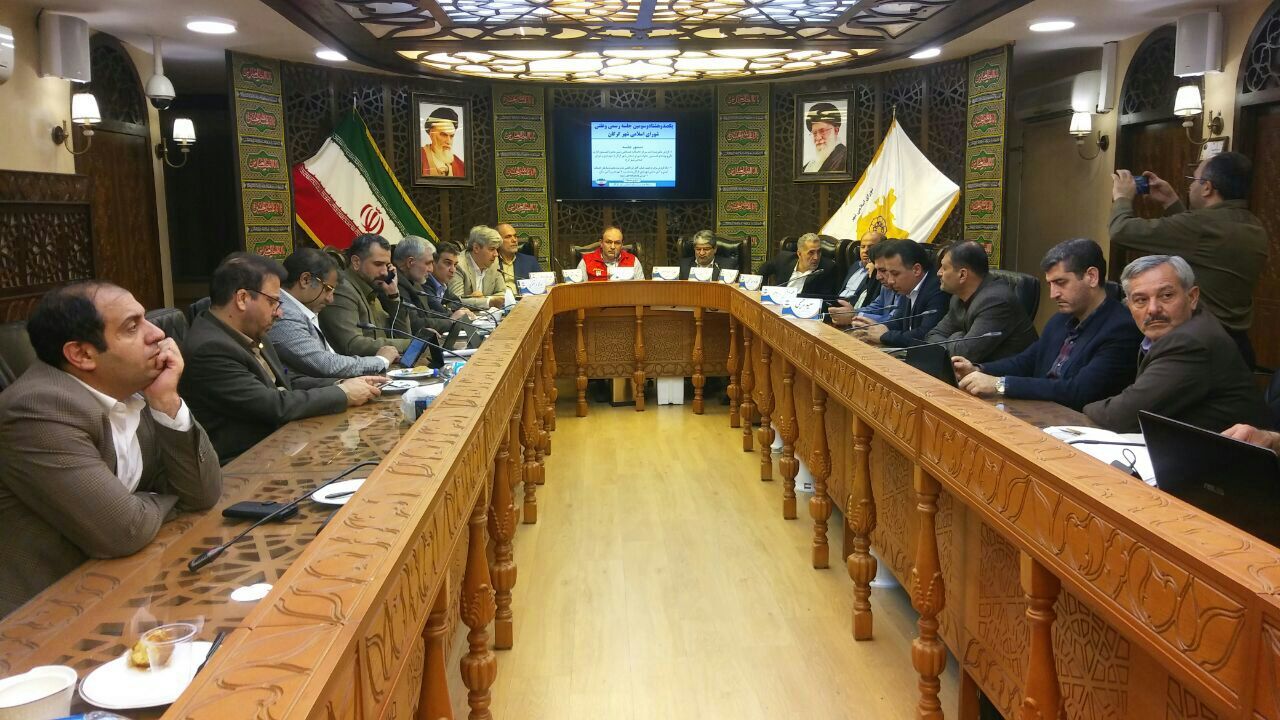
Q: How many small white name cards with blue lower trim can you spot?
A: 10